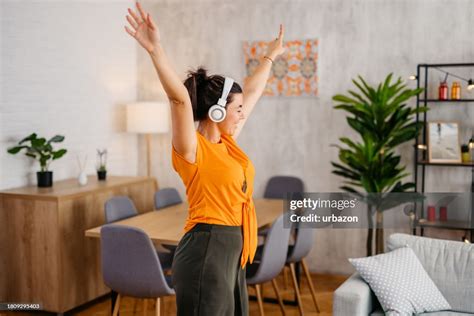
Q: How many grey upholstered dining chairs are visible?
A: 6